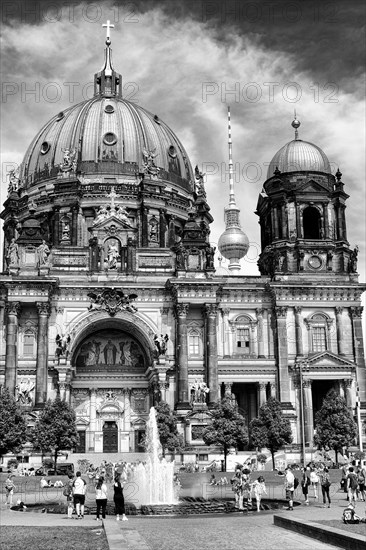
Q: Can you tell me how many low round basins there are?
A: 1